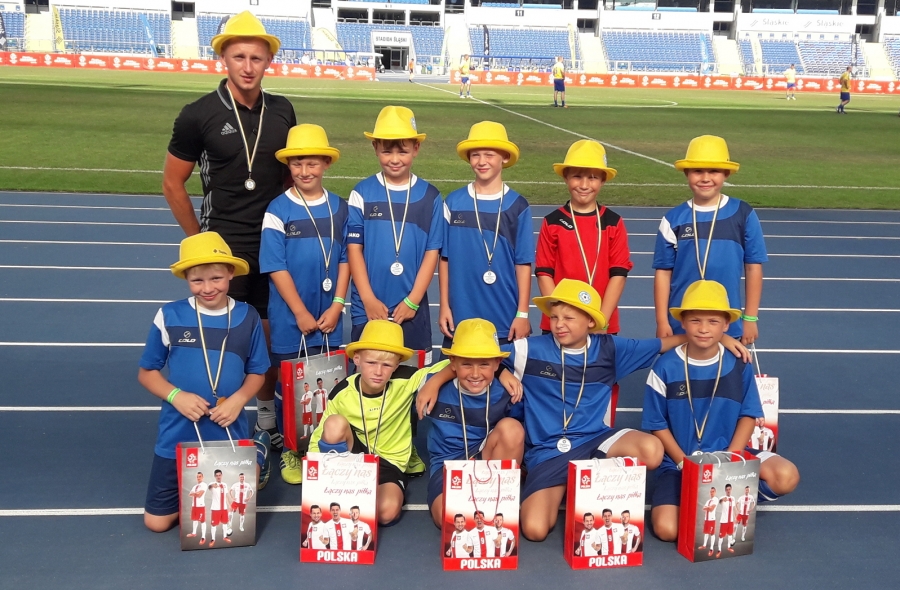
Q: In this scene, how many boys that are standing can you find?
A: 5